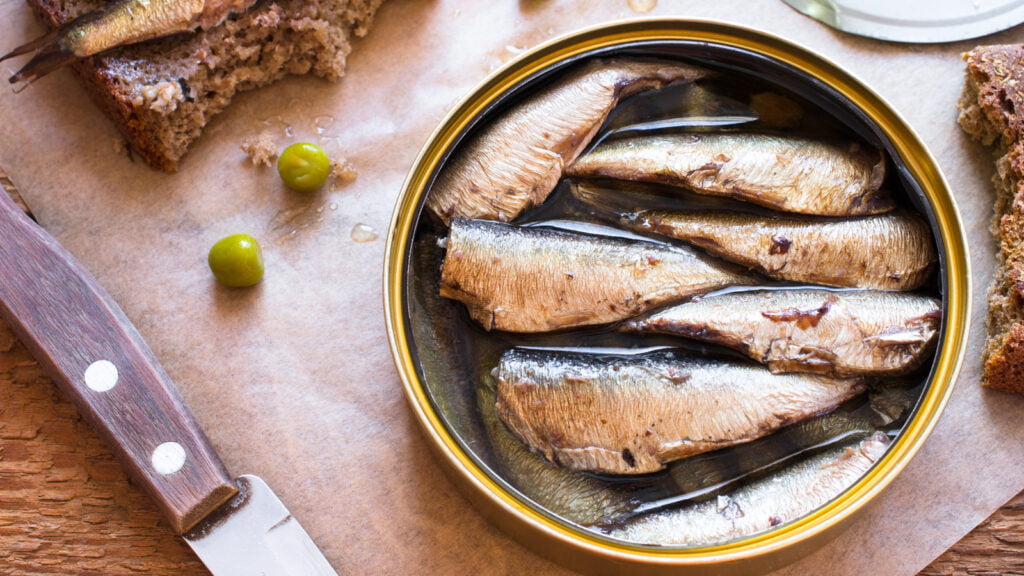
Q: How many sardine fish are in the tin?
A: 7